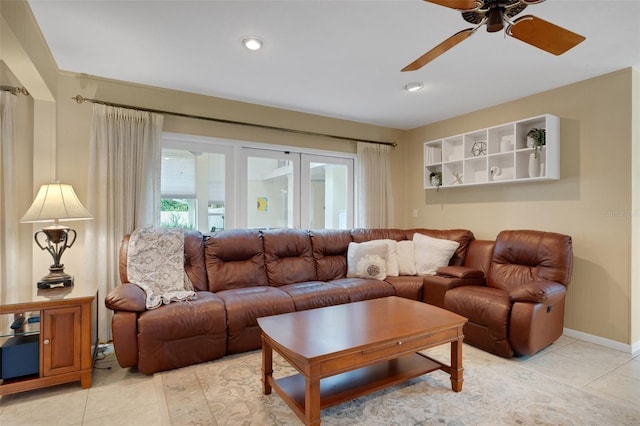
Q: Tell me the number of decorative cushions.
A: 4